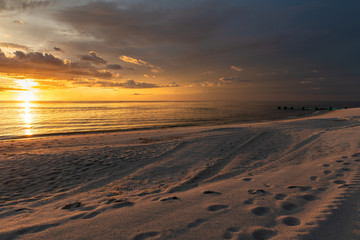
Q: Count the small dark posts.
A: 7